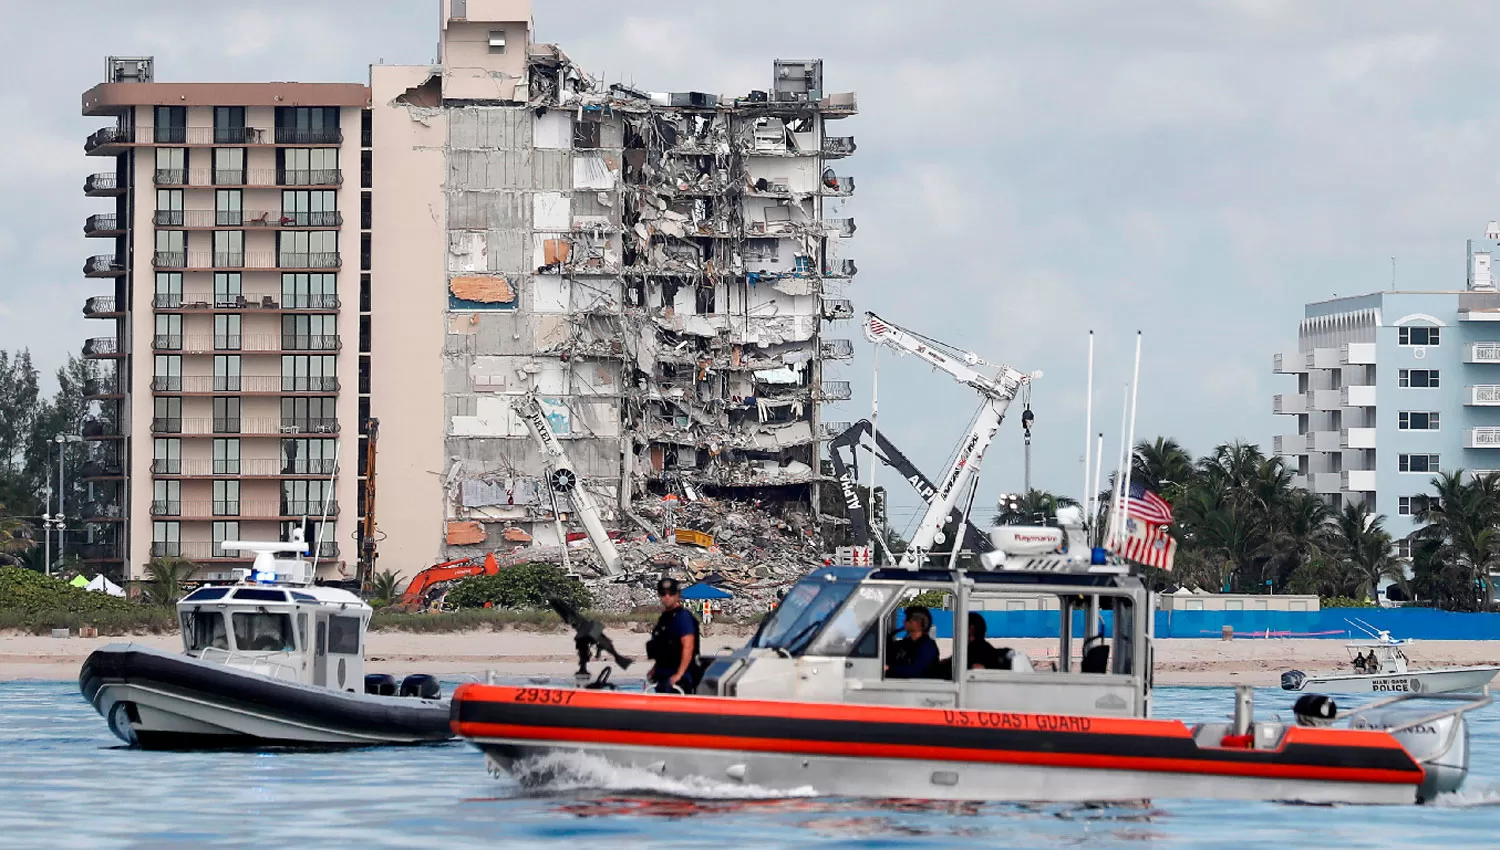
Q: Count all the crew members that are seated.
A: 2